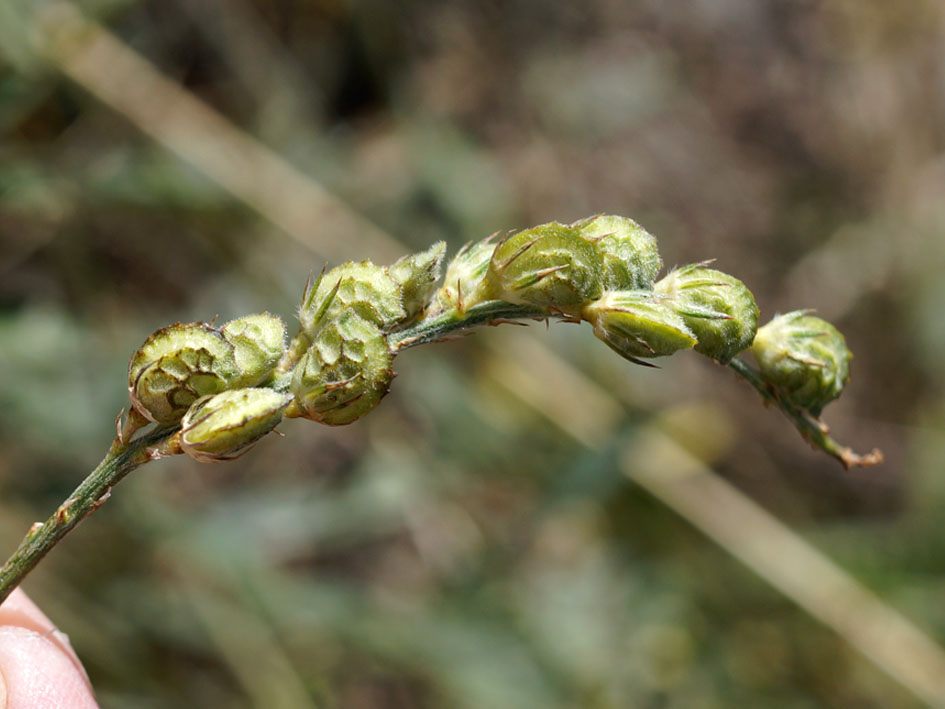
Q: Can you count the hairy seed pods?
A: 12